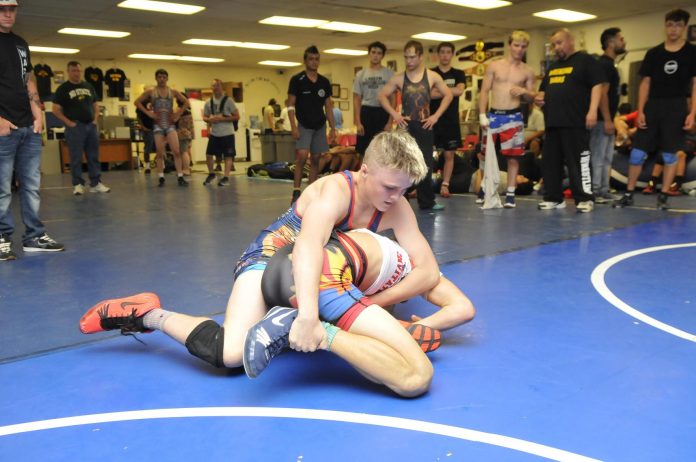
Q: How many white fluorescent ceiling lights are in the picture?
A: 14